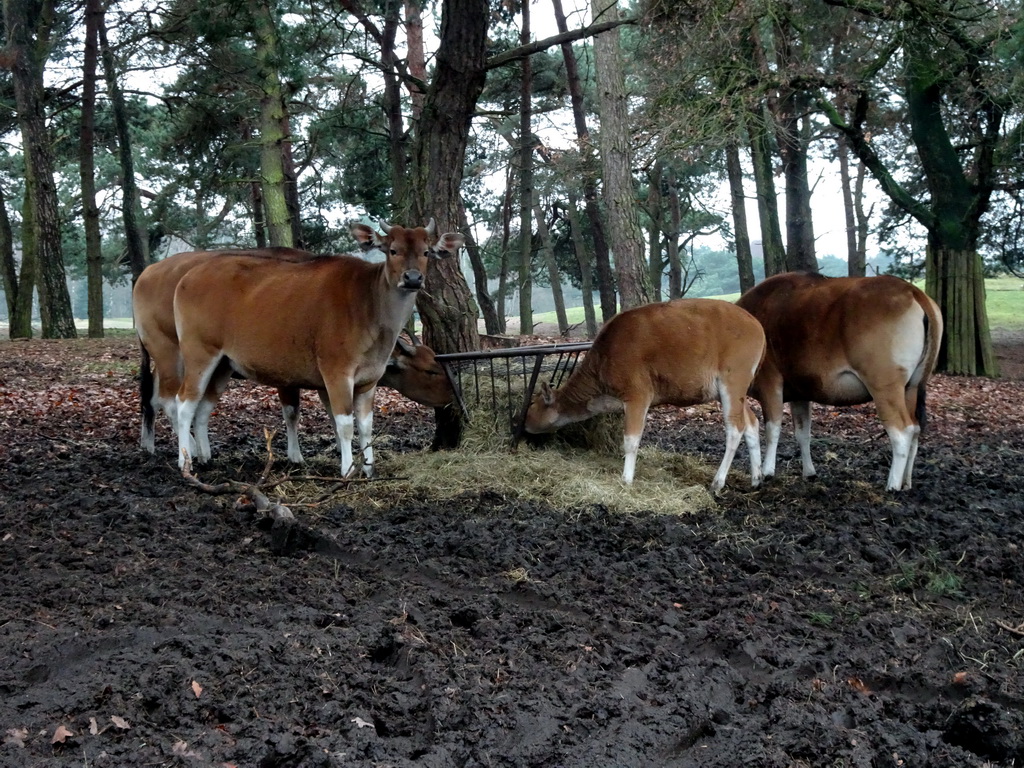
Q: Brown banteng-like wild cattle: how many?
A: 4